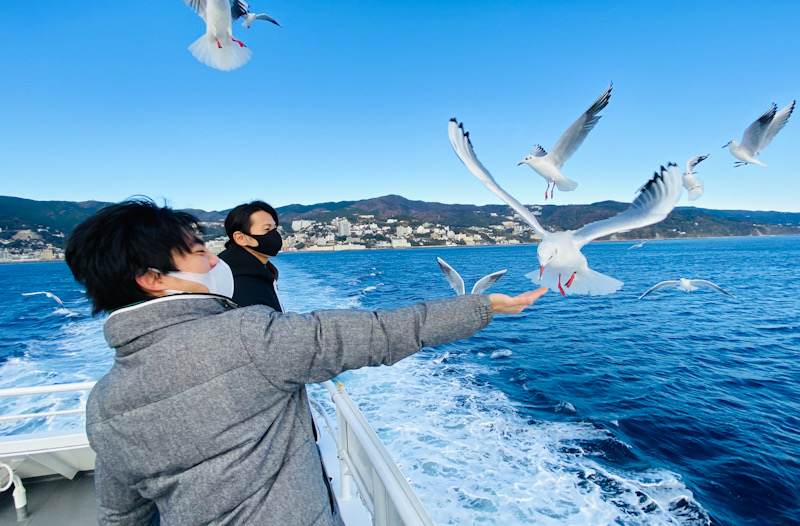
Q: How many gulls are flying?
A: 10